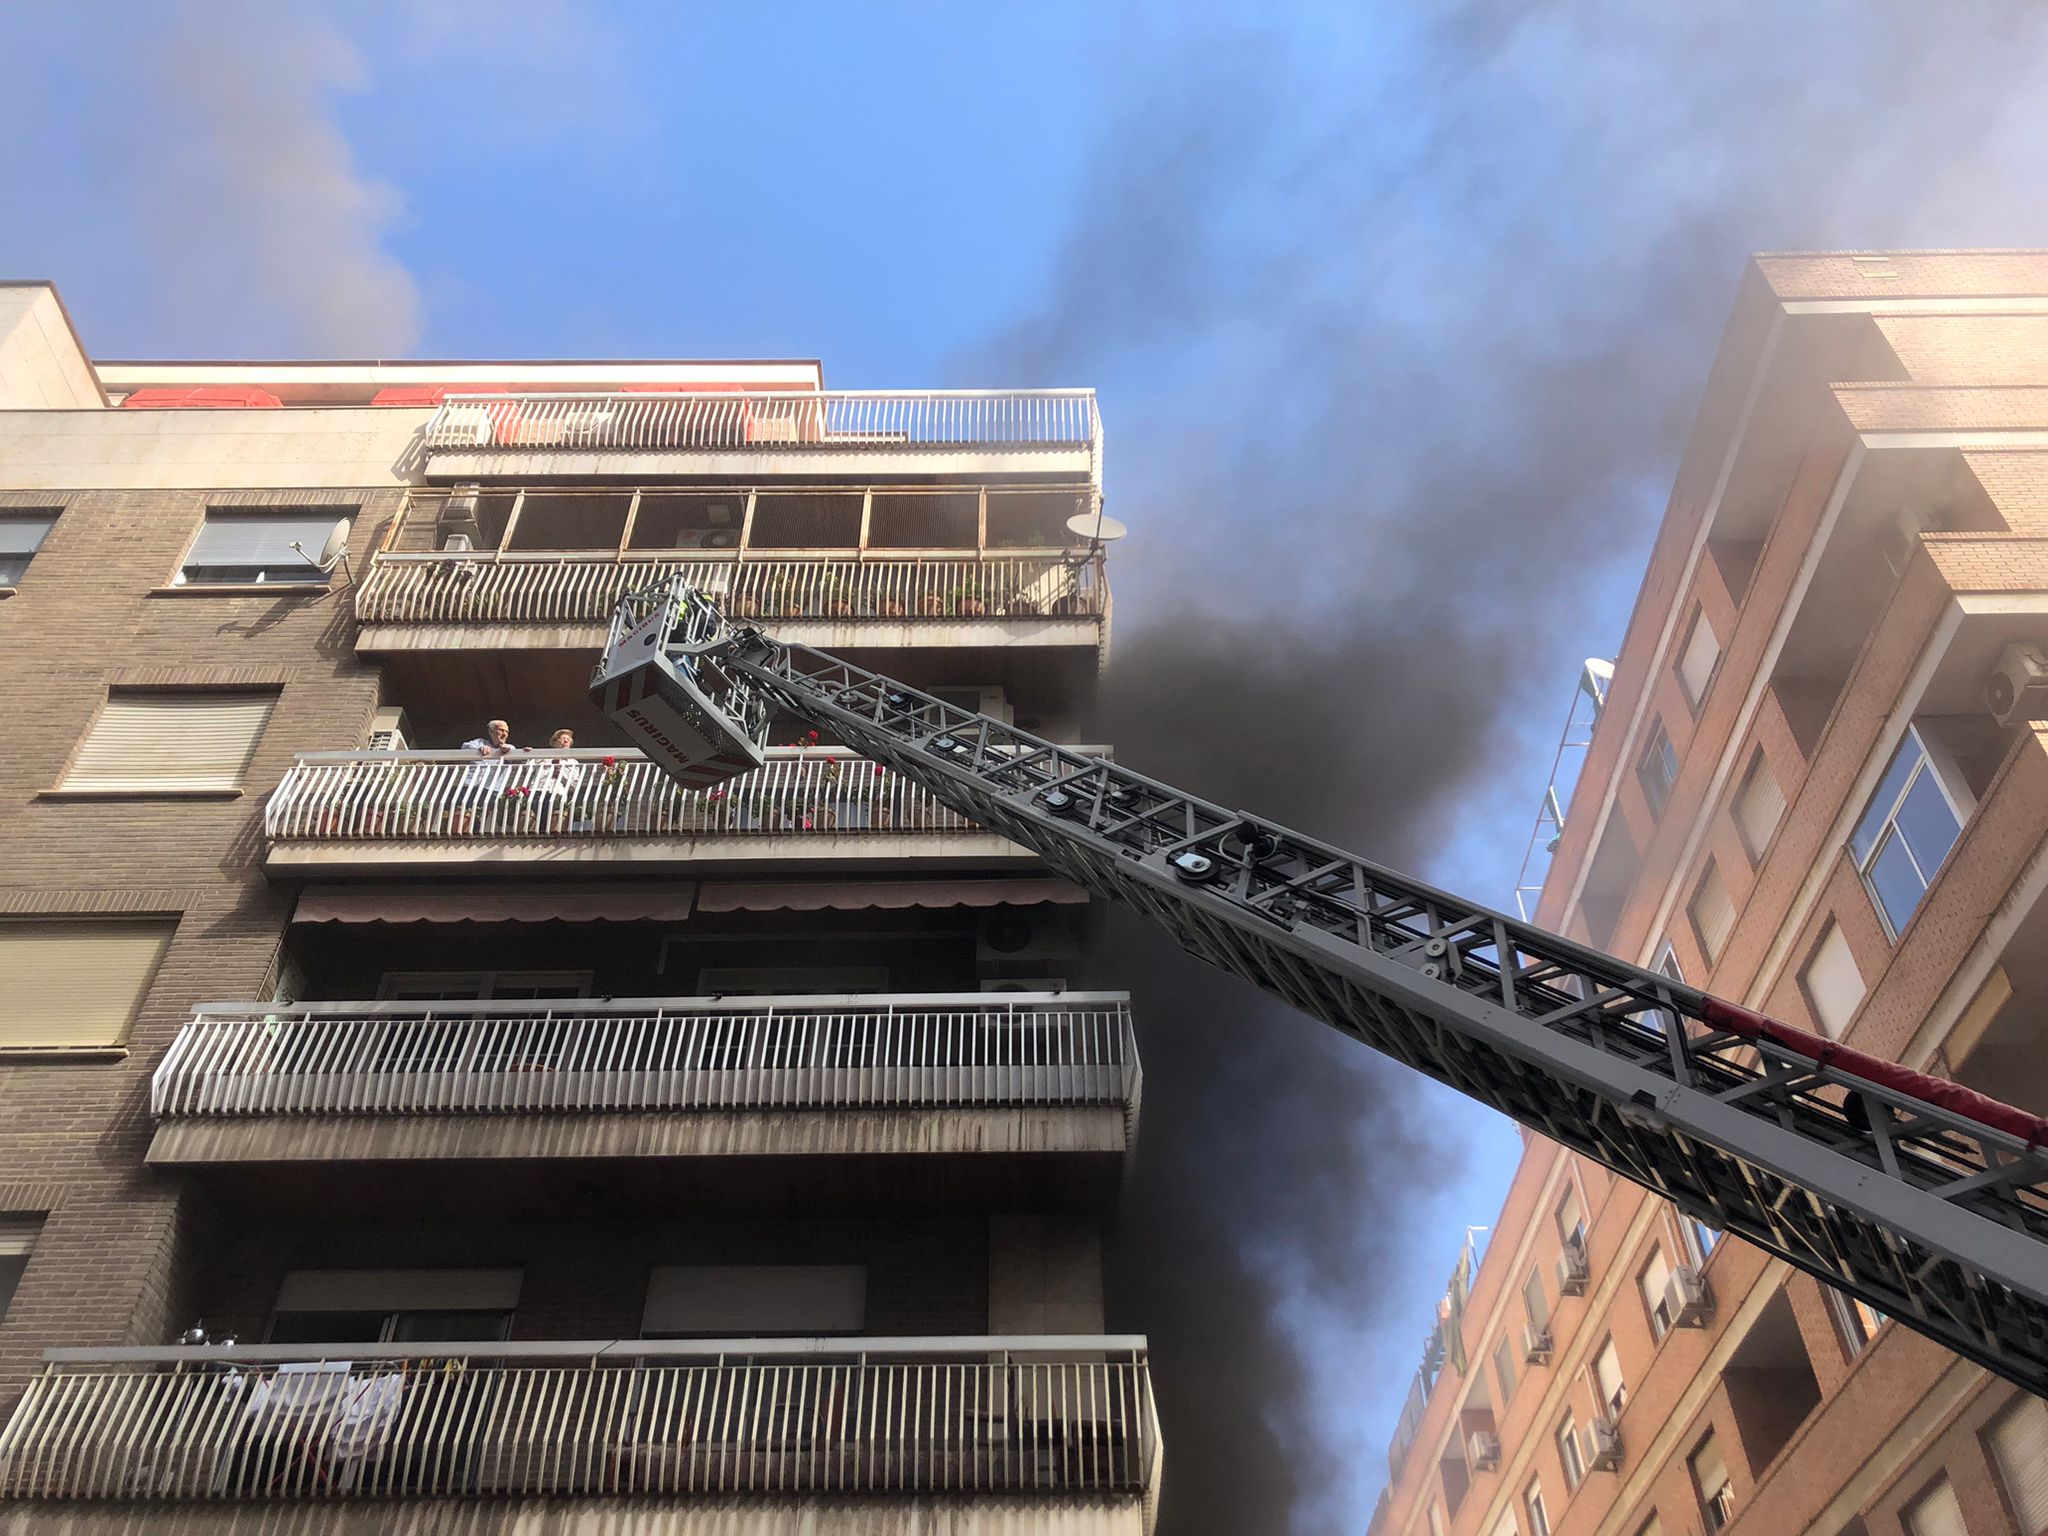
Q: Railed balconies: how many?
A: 5